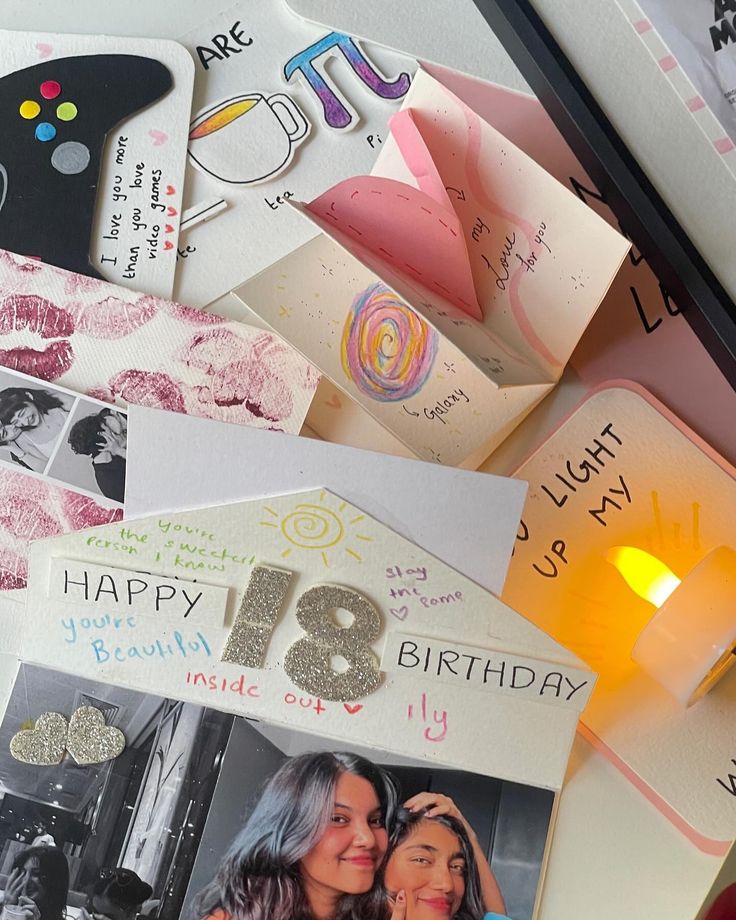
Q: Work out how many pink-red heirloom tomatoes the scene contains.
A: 0